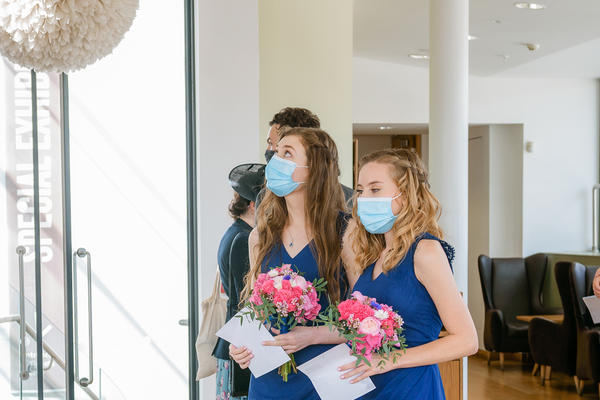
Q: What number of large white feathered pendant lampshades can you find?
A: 1